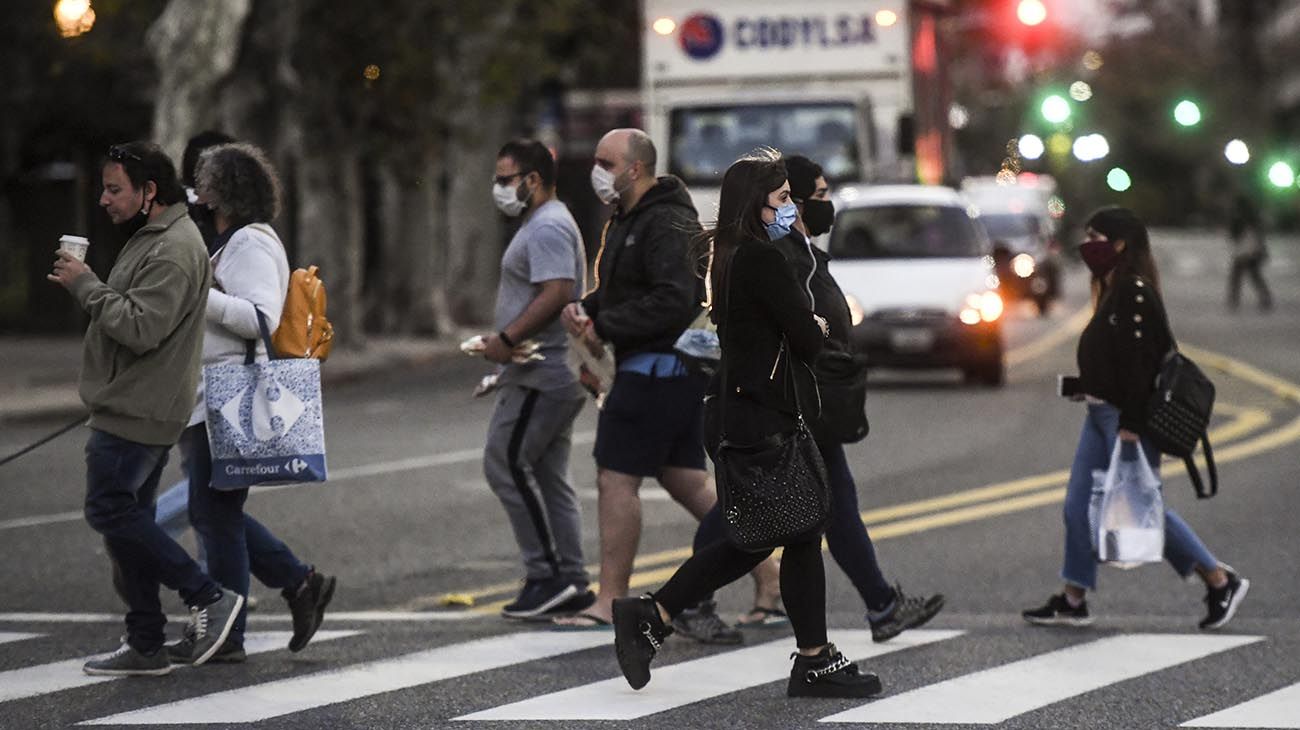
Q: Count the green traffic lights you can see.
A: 4